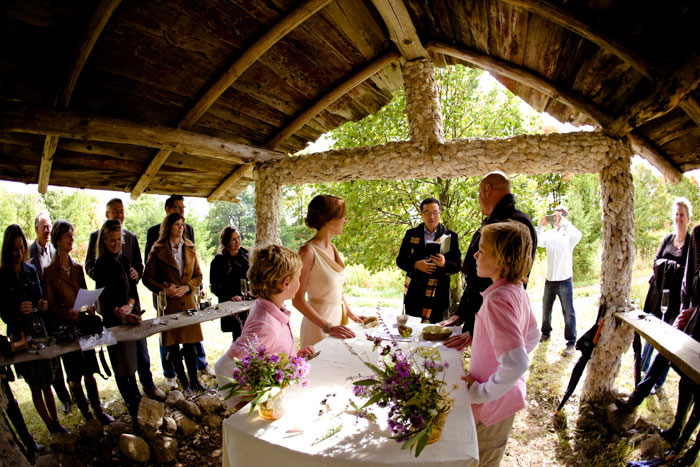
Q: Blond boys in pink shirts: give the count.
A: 2